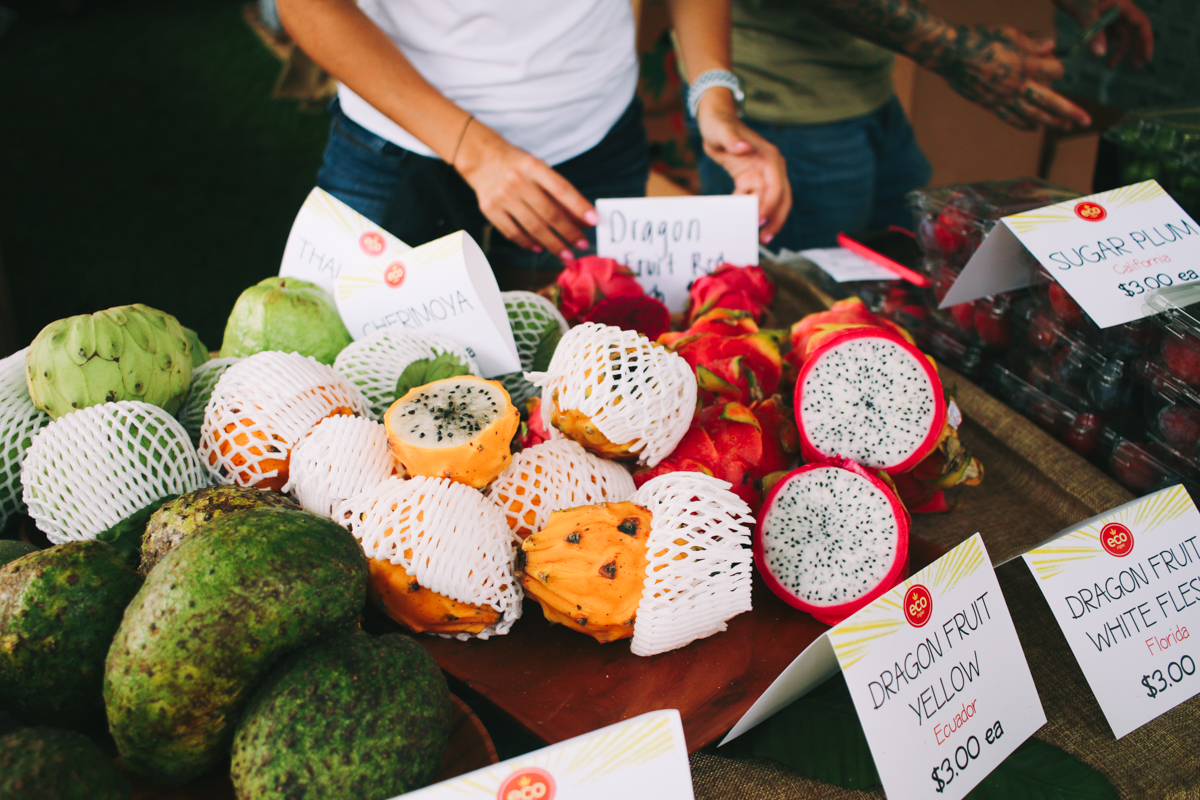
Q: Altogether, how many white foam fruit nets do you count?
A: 11